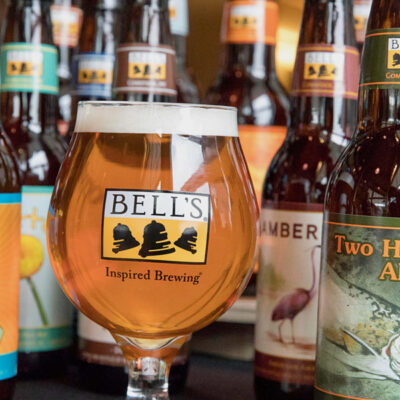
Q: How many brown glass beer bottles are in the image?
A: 10